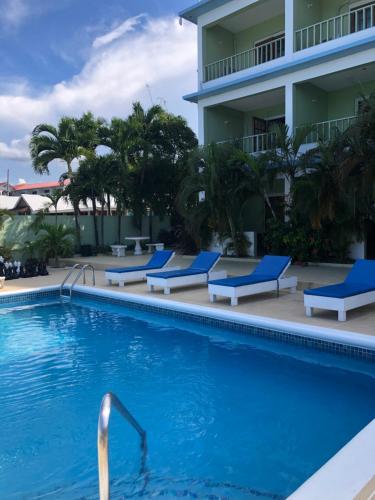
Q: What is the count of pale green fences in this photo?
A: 1